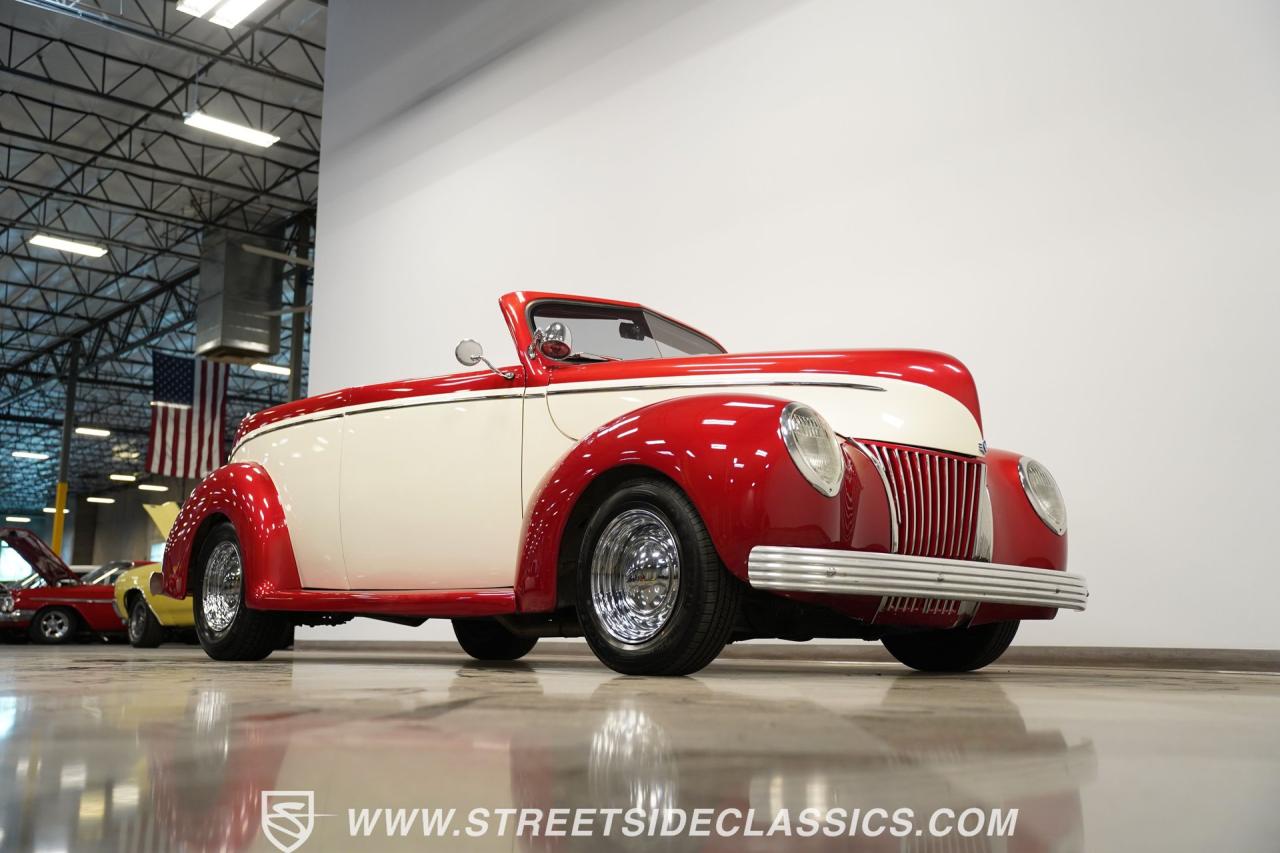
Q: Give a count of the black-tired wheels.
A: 6